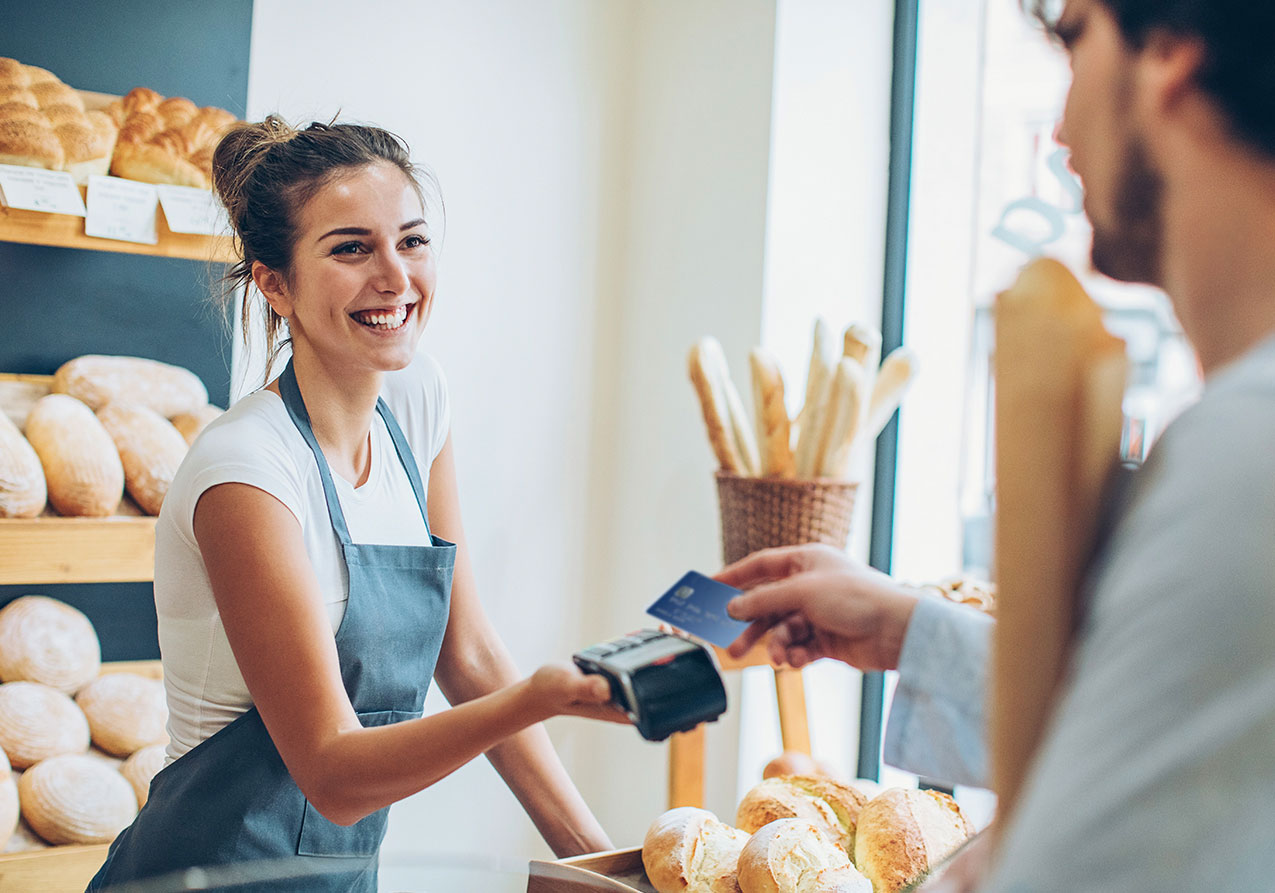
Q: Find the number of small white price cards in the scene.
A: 3